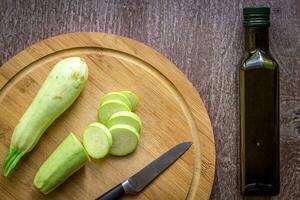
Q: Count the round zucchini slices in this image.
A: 6